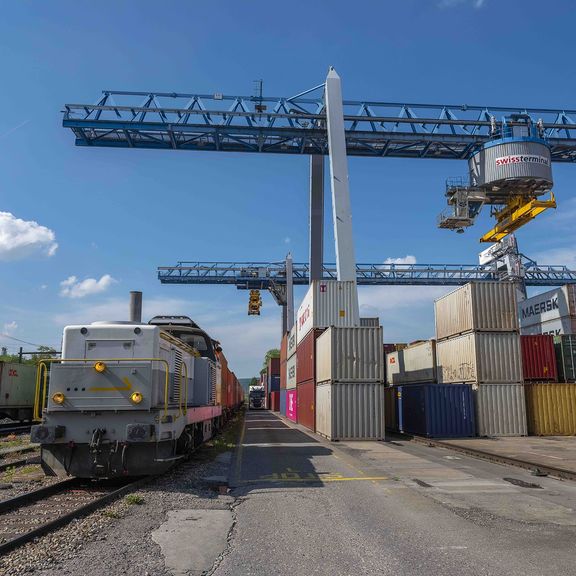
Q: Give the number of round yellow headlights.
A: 3